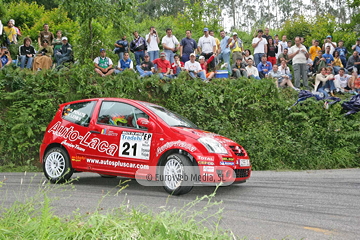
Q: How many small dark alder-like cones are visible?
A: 0